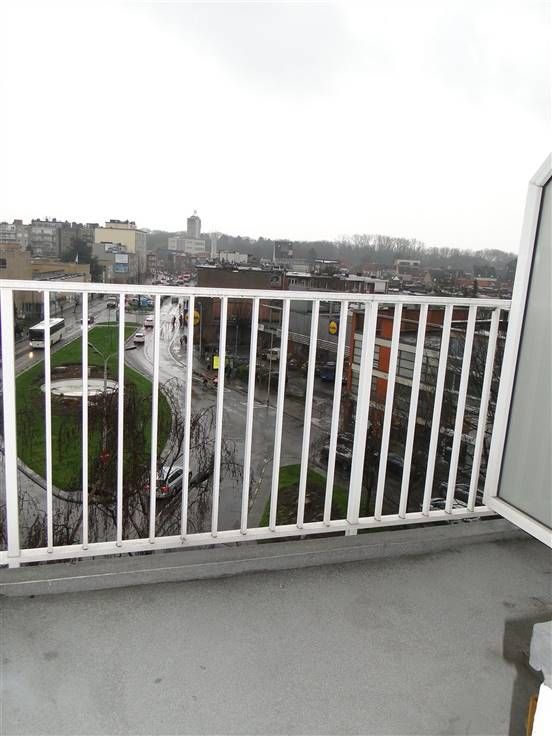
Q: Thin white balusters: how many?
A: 15